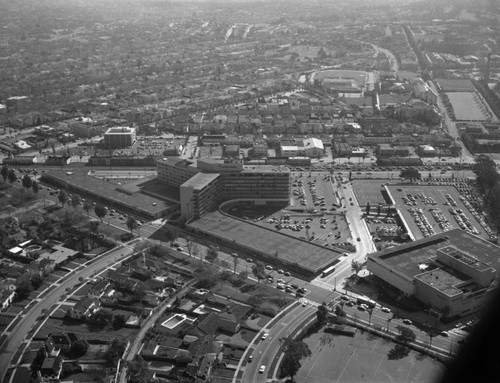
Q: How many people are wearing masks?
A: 0